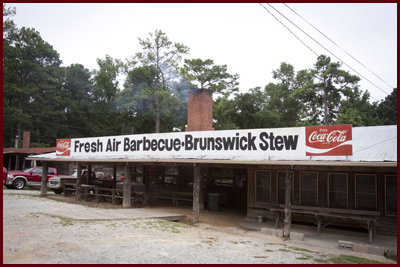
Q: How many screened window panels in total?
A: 6